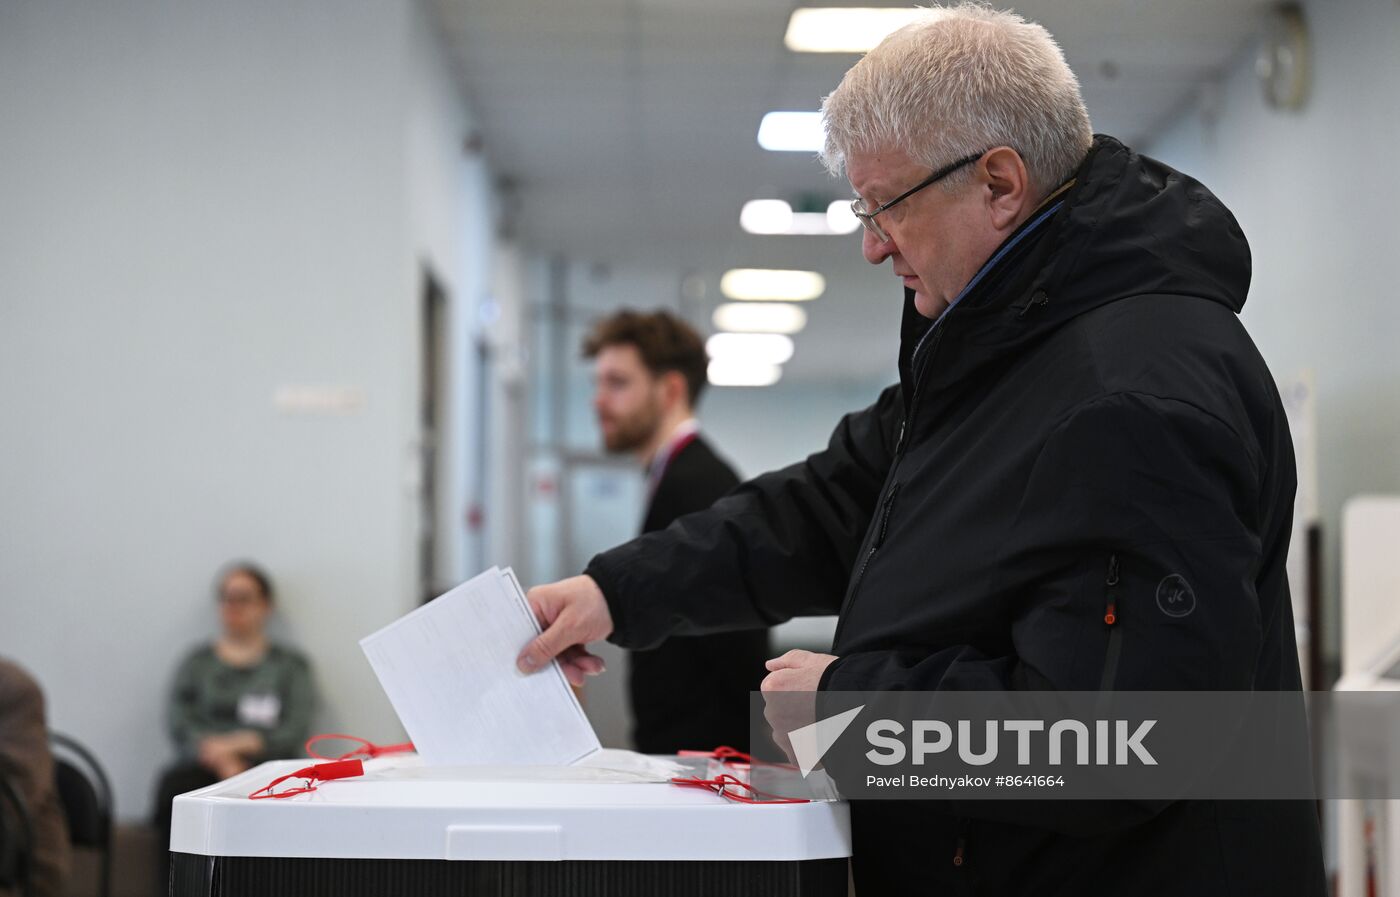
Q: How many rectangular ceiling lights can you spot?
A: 7